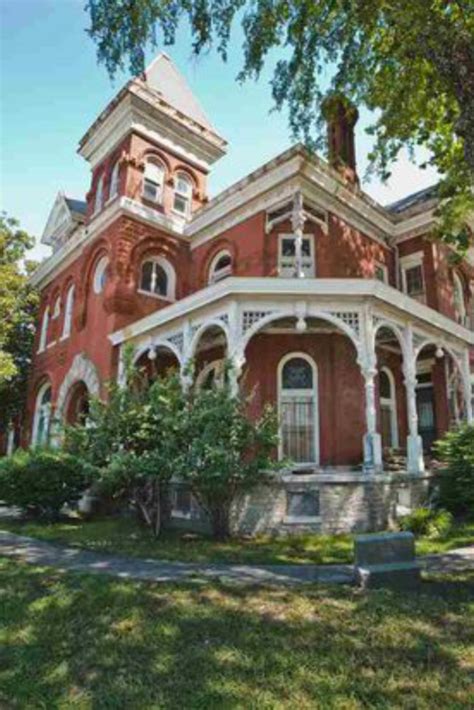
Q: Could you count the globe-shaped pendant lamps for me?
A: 3